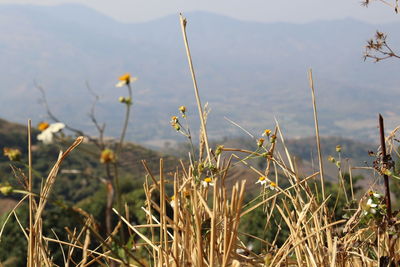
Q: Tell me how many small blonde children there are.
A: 0